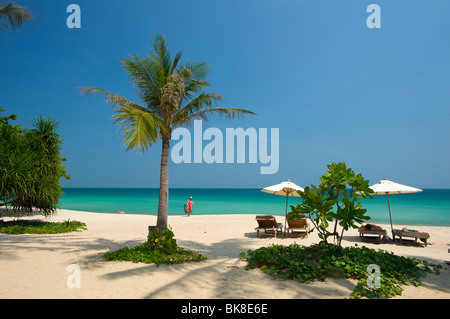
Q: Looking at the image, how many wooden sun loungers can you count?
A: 4